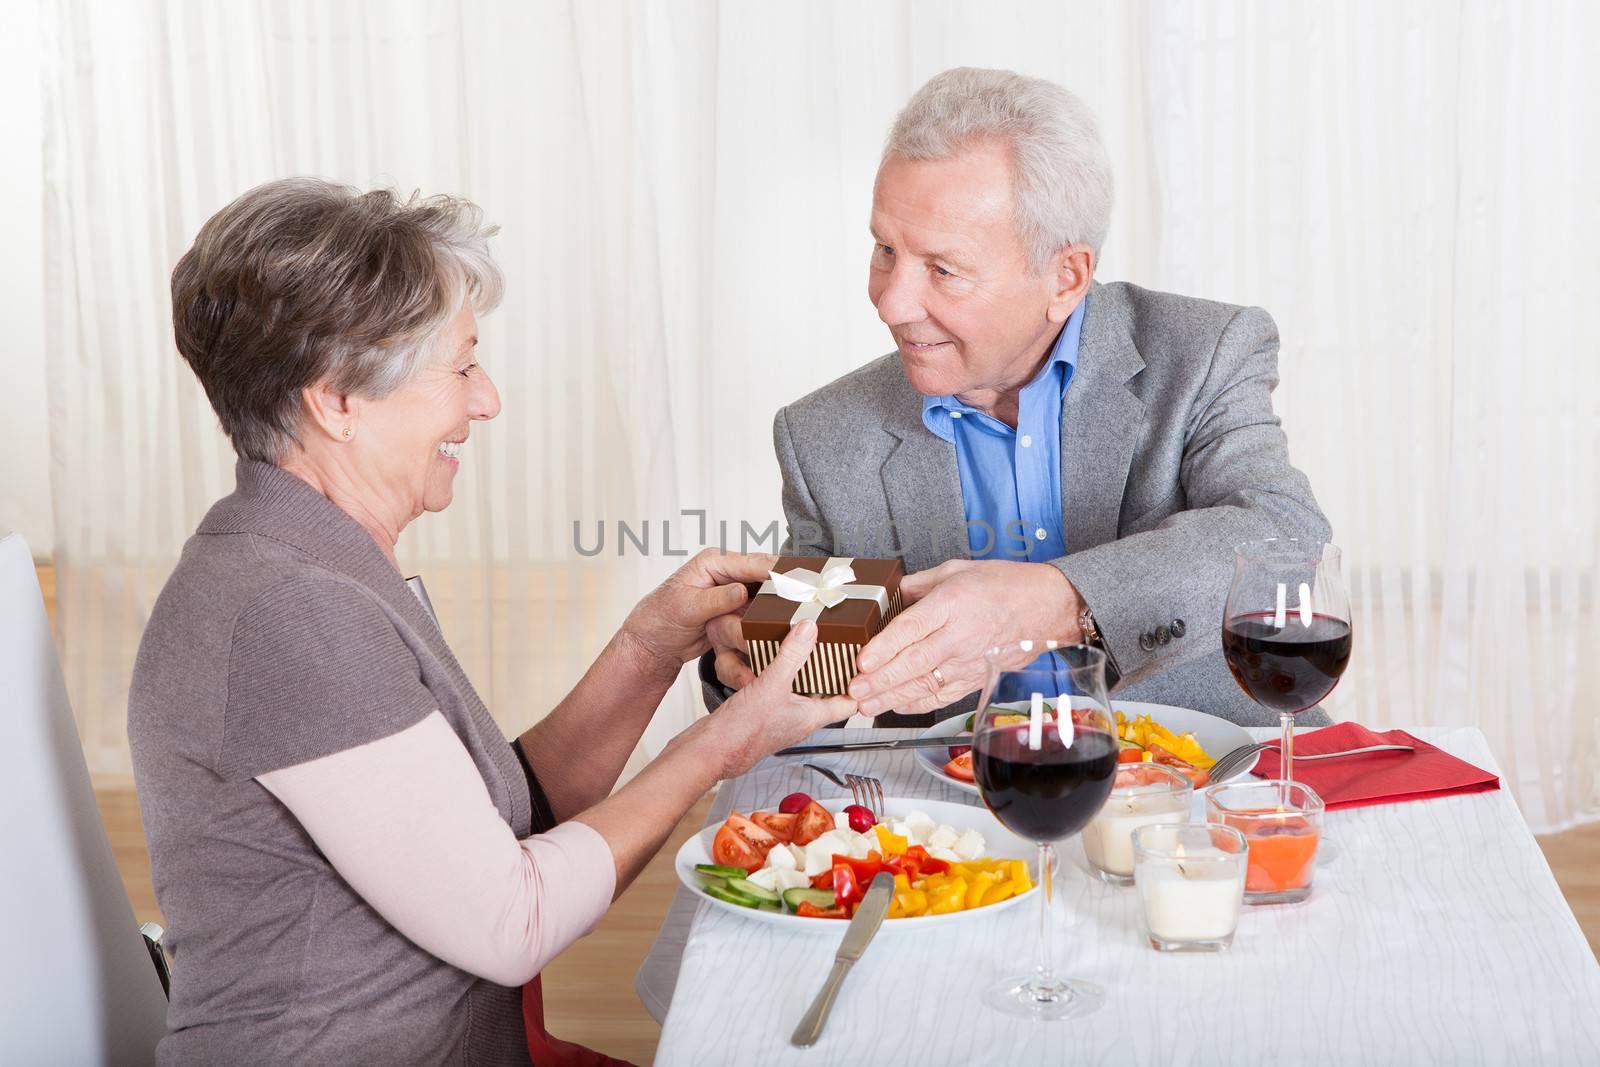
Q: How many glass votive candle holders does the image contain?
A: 3